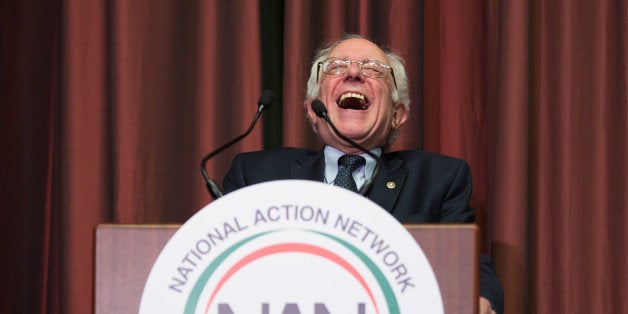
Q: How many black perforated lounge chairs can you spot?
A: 0